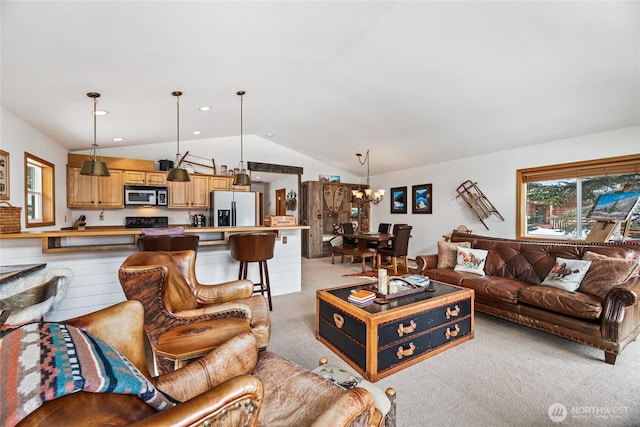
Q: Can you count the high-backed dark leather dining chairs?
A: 4